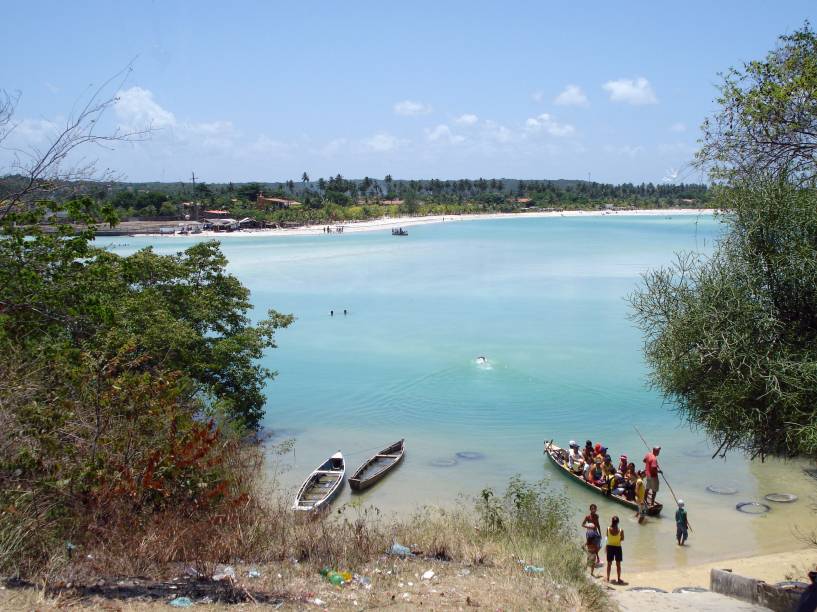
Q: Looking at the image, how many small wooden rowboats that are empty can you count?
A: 2